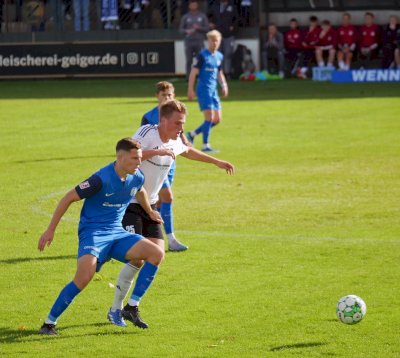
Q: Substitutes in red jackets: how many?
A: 5